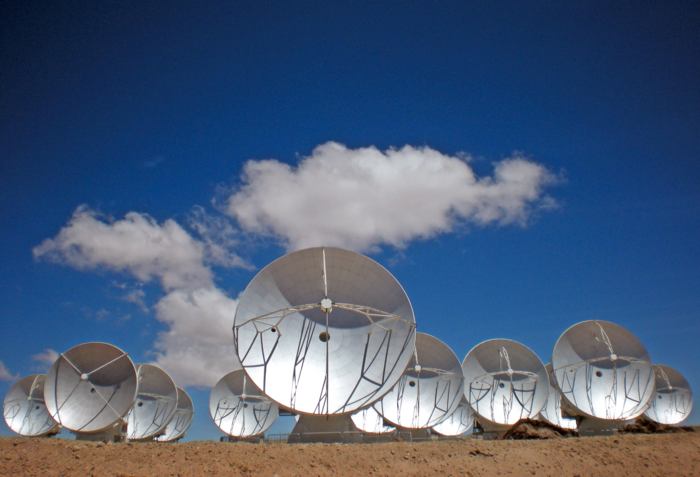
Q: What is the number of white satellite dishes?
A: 13